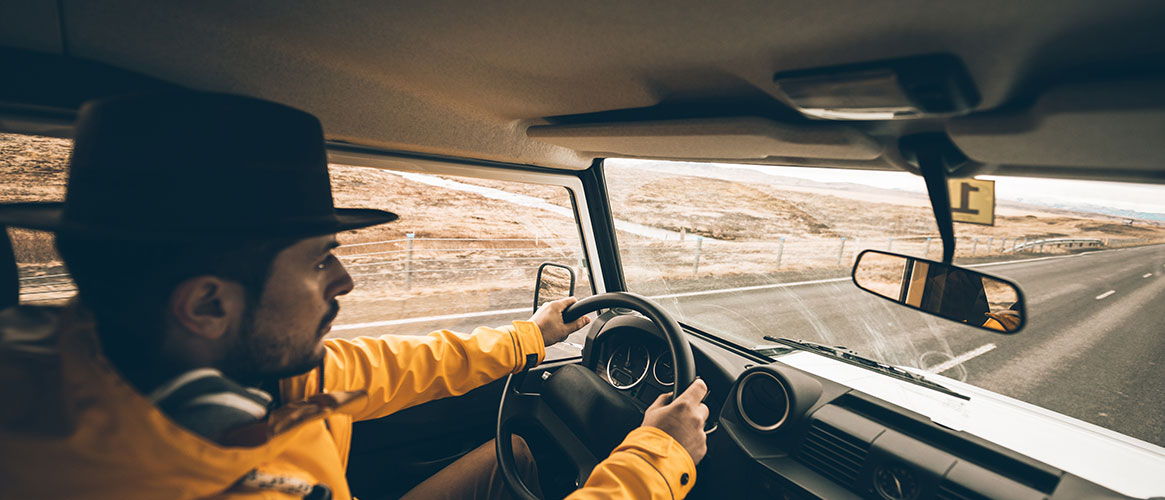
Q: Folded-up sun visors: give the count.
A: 2